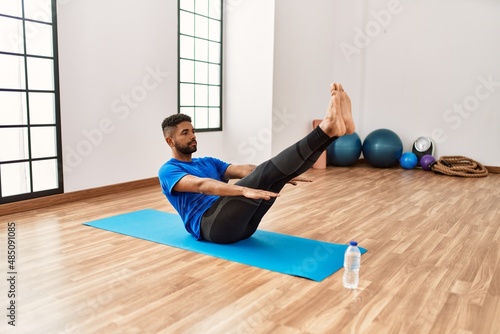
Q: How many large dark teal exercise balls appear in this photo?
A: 2